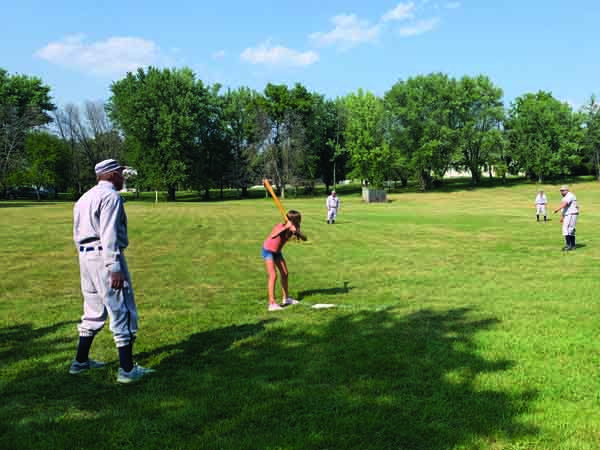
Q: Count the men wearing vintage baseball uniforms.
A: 4